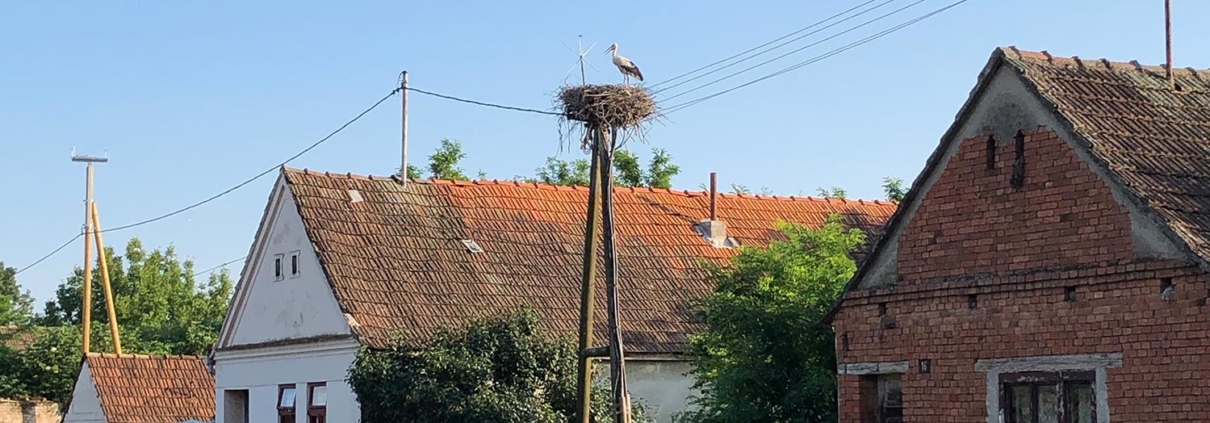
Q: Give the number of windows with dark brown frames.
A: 3